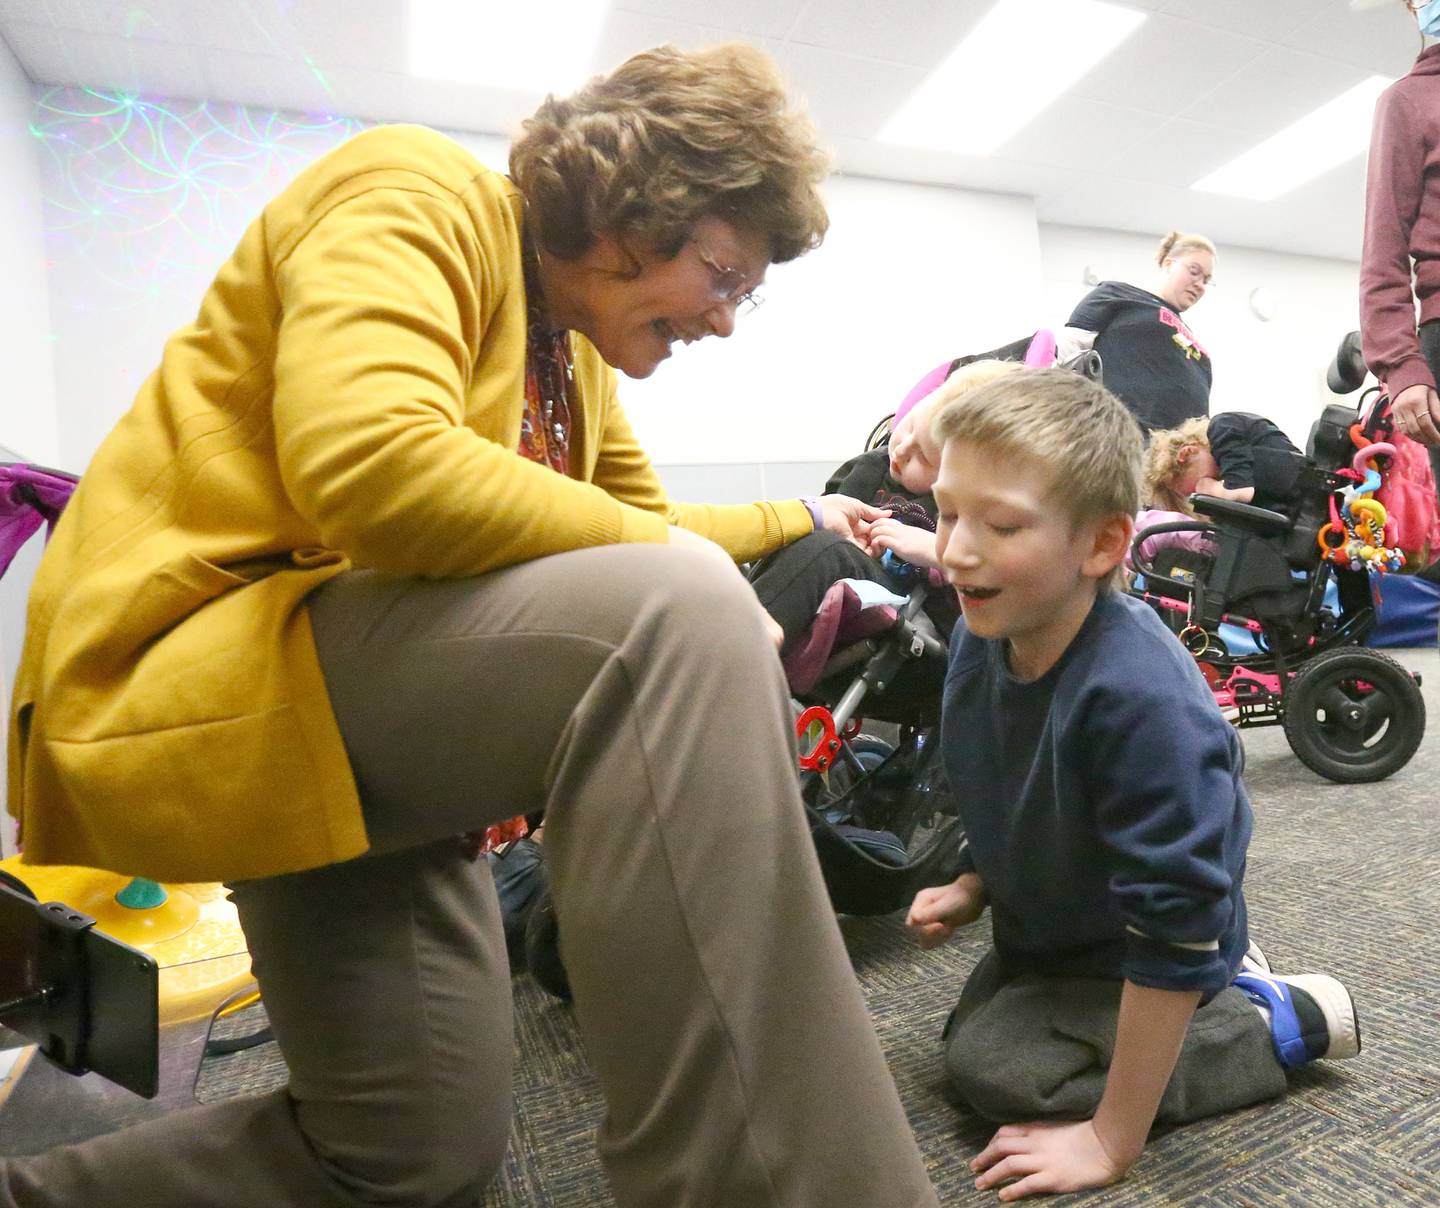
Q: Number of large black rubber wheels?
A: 1